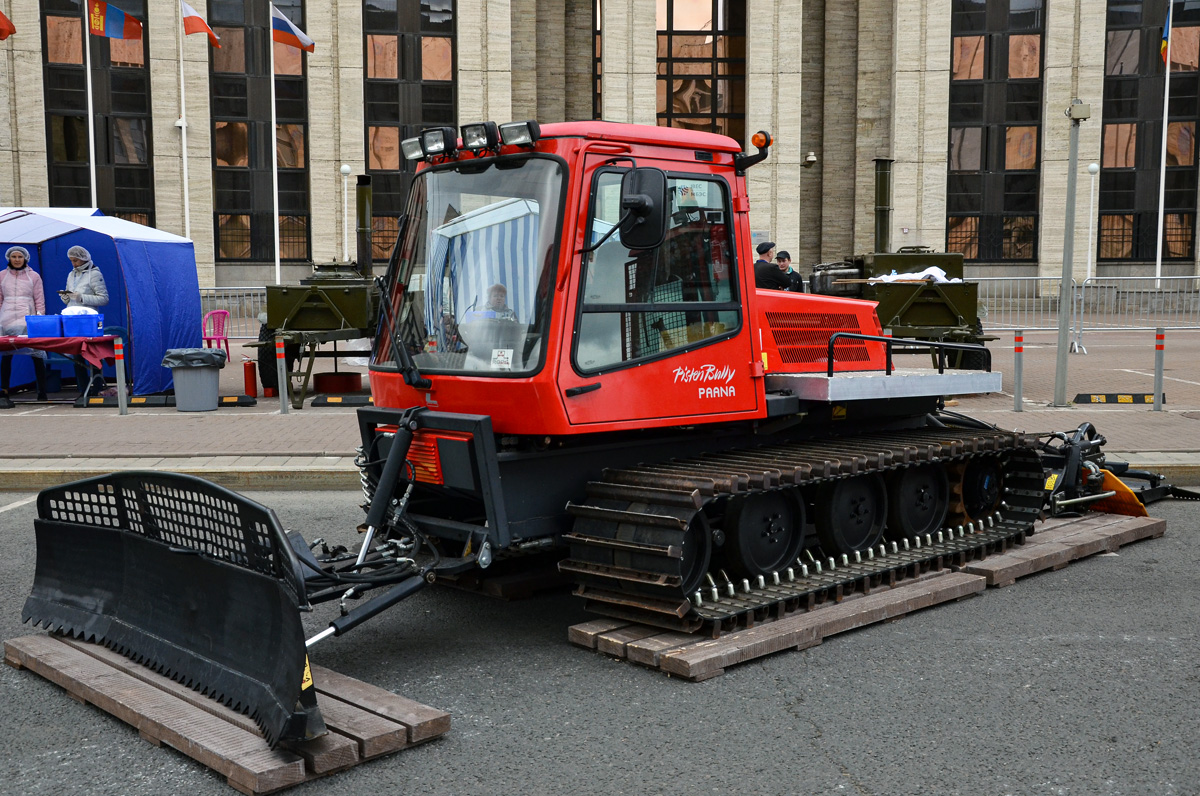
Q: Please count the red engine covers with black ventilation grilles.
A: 1